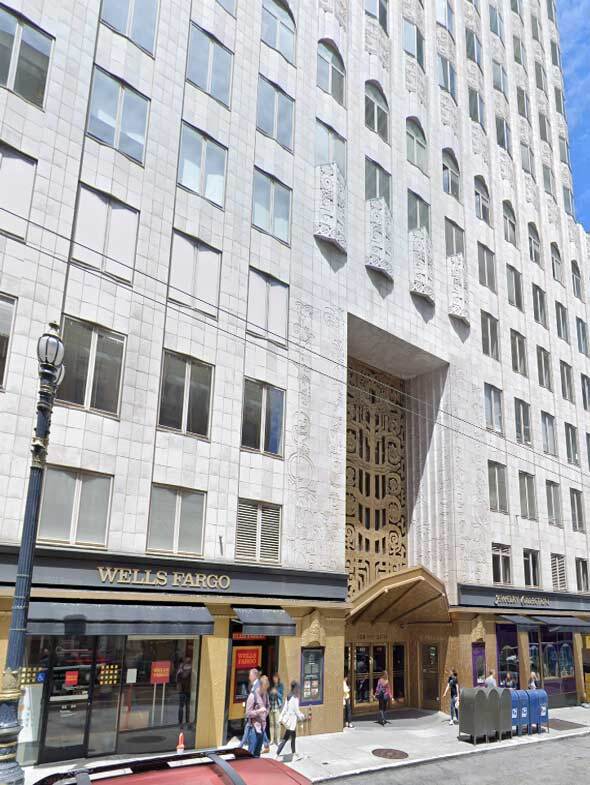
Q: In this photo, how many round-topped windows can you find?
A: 10